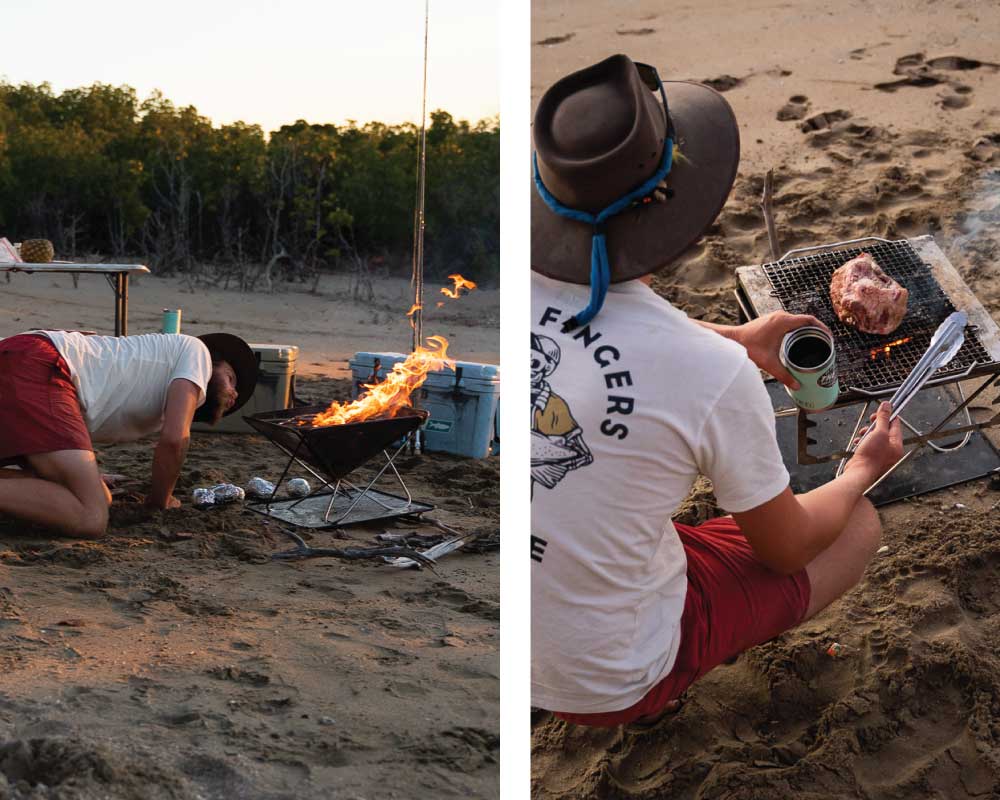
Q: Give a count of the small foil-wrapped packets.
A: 4